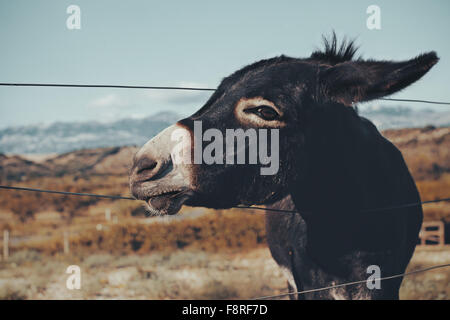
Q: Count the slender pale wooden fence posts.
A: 2